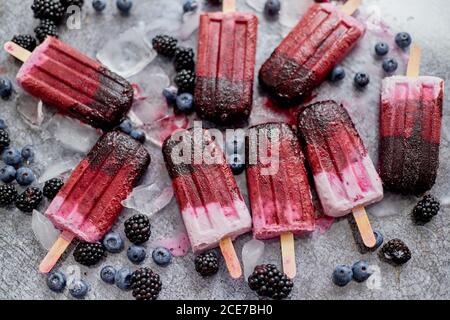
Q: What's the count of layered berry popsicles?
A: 8